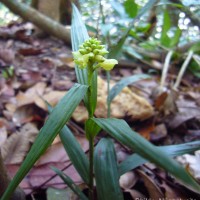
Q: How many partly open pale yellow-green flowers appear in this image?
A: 2